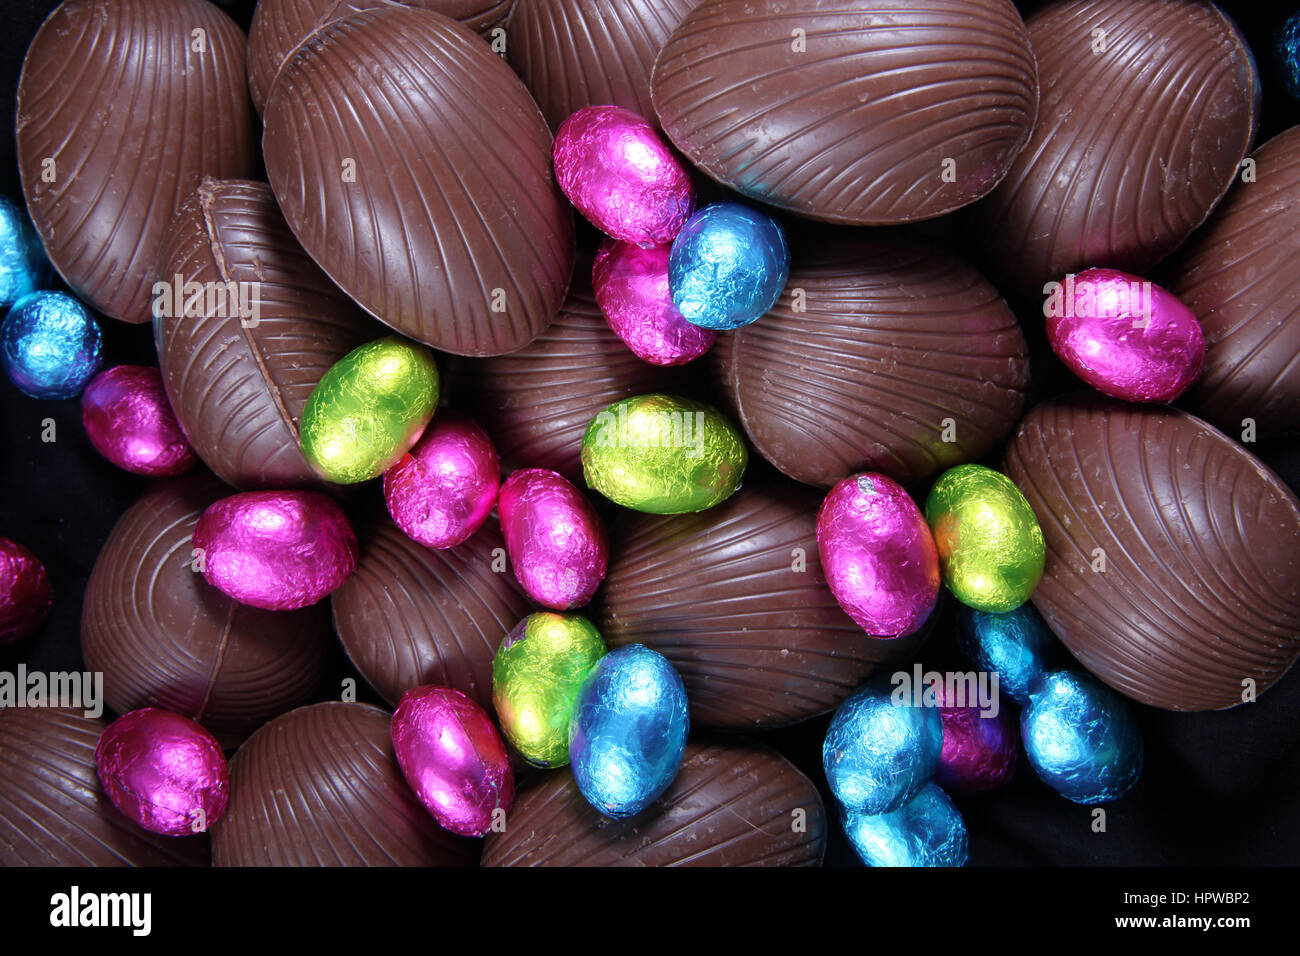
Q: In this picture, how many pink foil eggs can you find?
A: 12